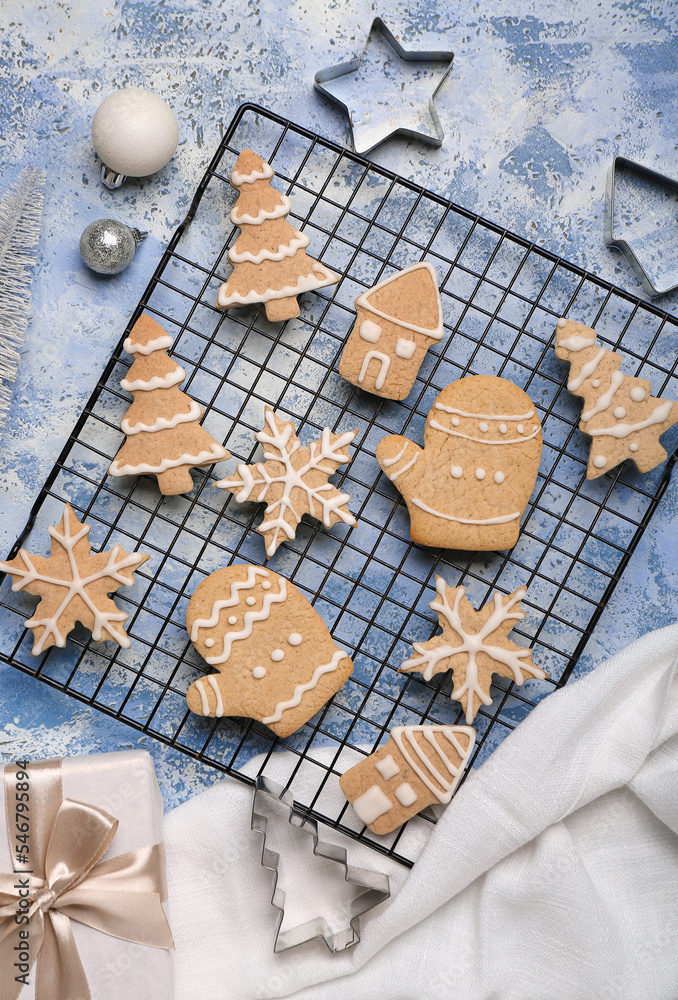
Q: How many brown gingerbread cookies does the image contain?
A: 10